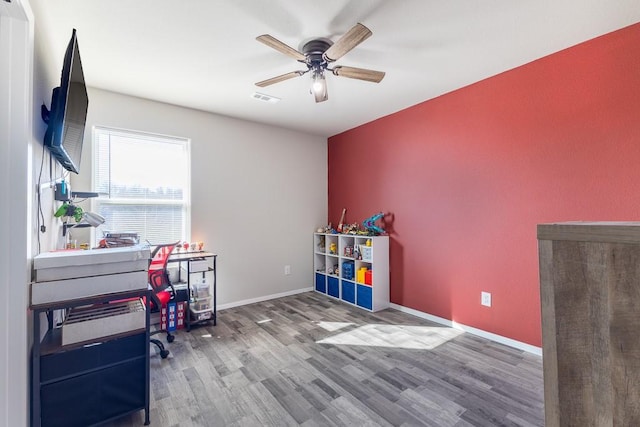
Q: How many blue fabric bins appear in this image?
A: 4